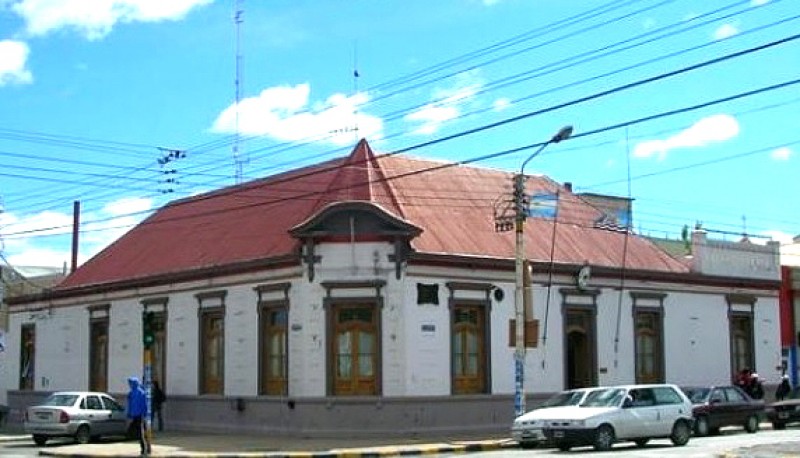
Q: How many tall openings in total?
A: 10